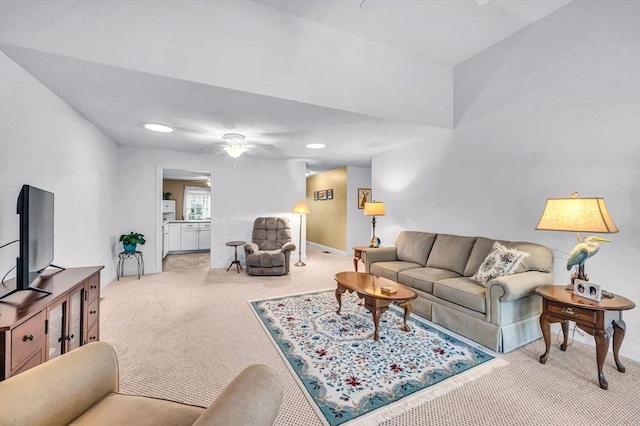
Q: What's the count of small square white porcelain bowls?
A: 0